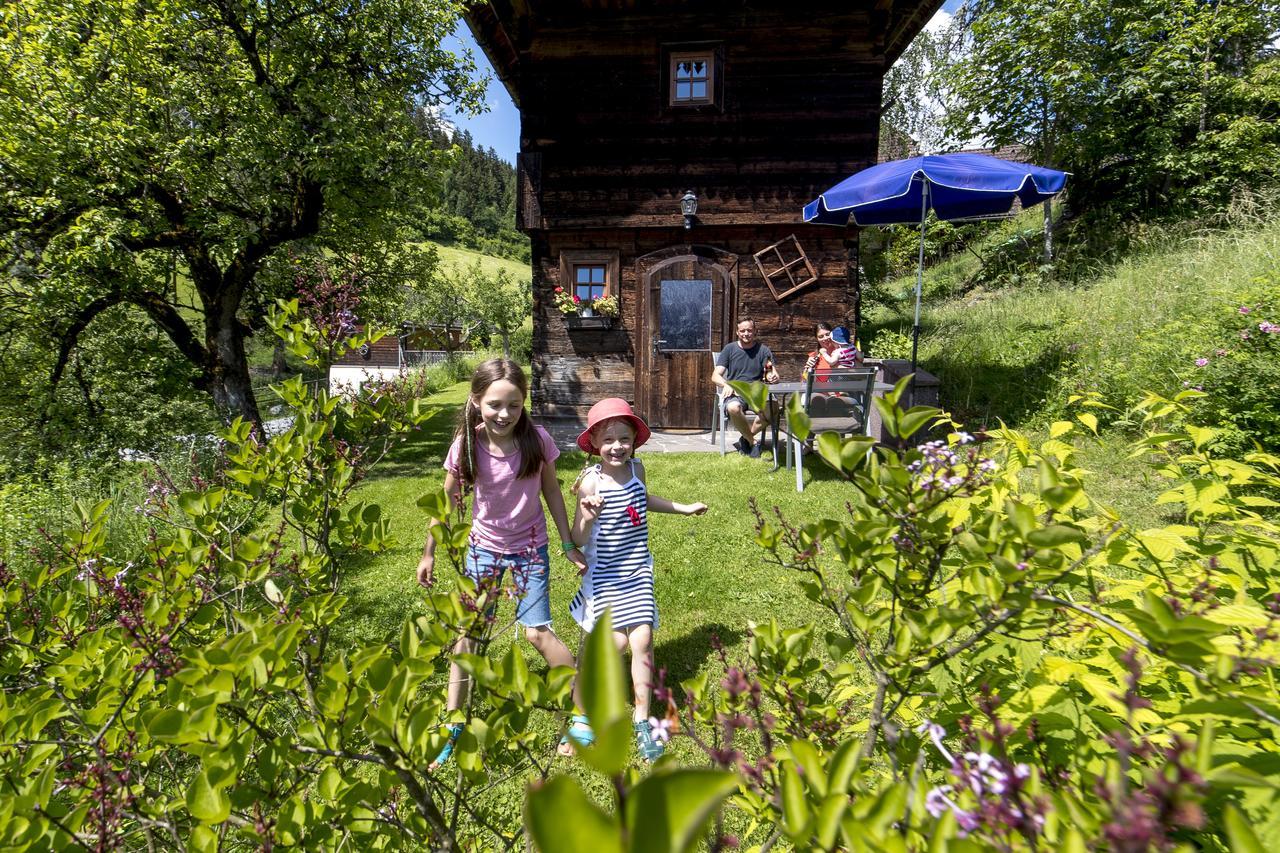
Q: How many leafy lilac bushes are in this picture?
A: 2